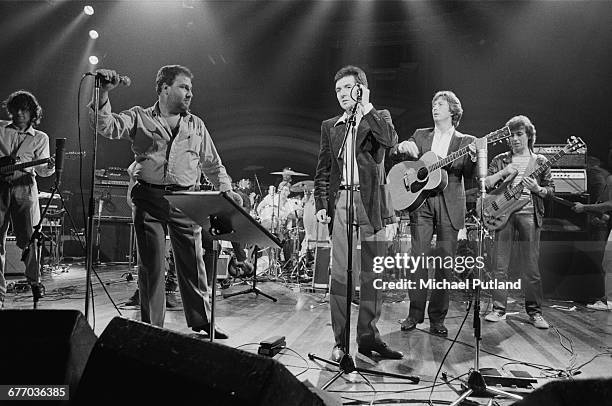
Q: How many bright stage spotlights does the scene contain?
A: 3